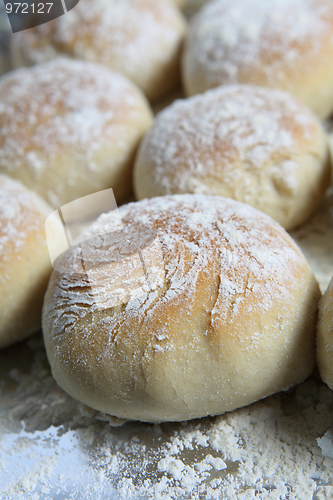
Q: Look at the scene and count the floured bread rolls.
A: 7